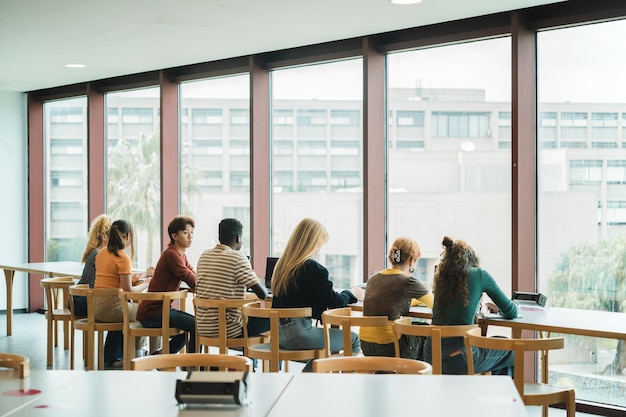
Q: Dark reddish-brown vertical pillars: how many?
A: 6